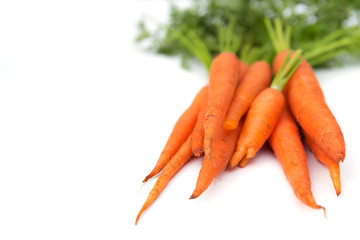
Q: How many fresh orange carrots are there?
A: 10